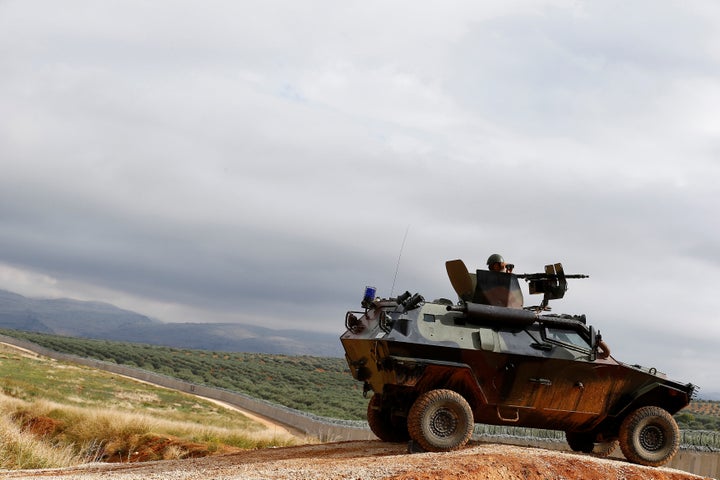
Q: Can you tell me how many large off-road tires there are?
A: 4